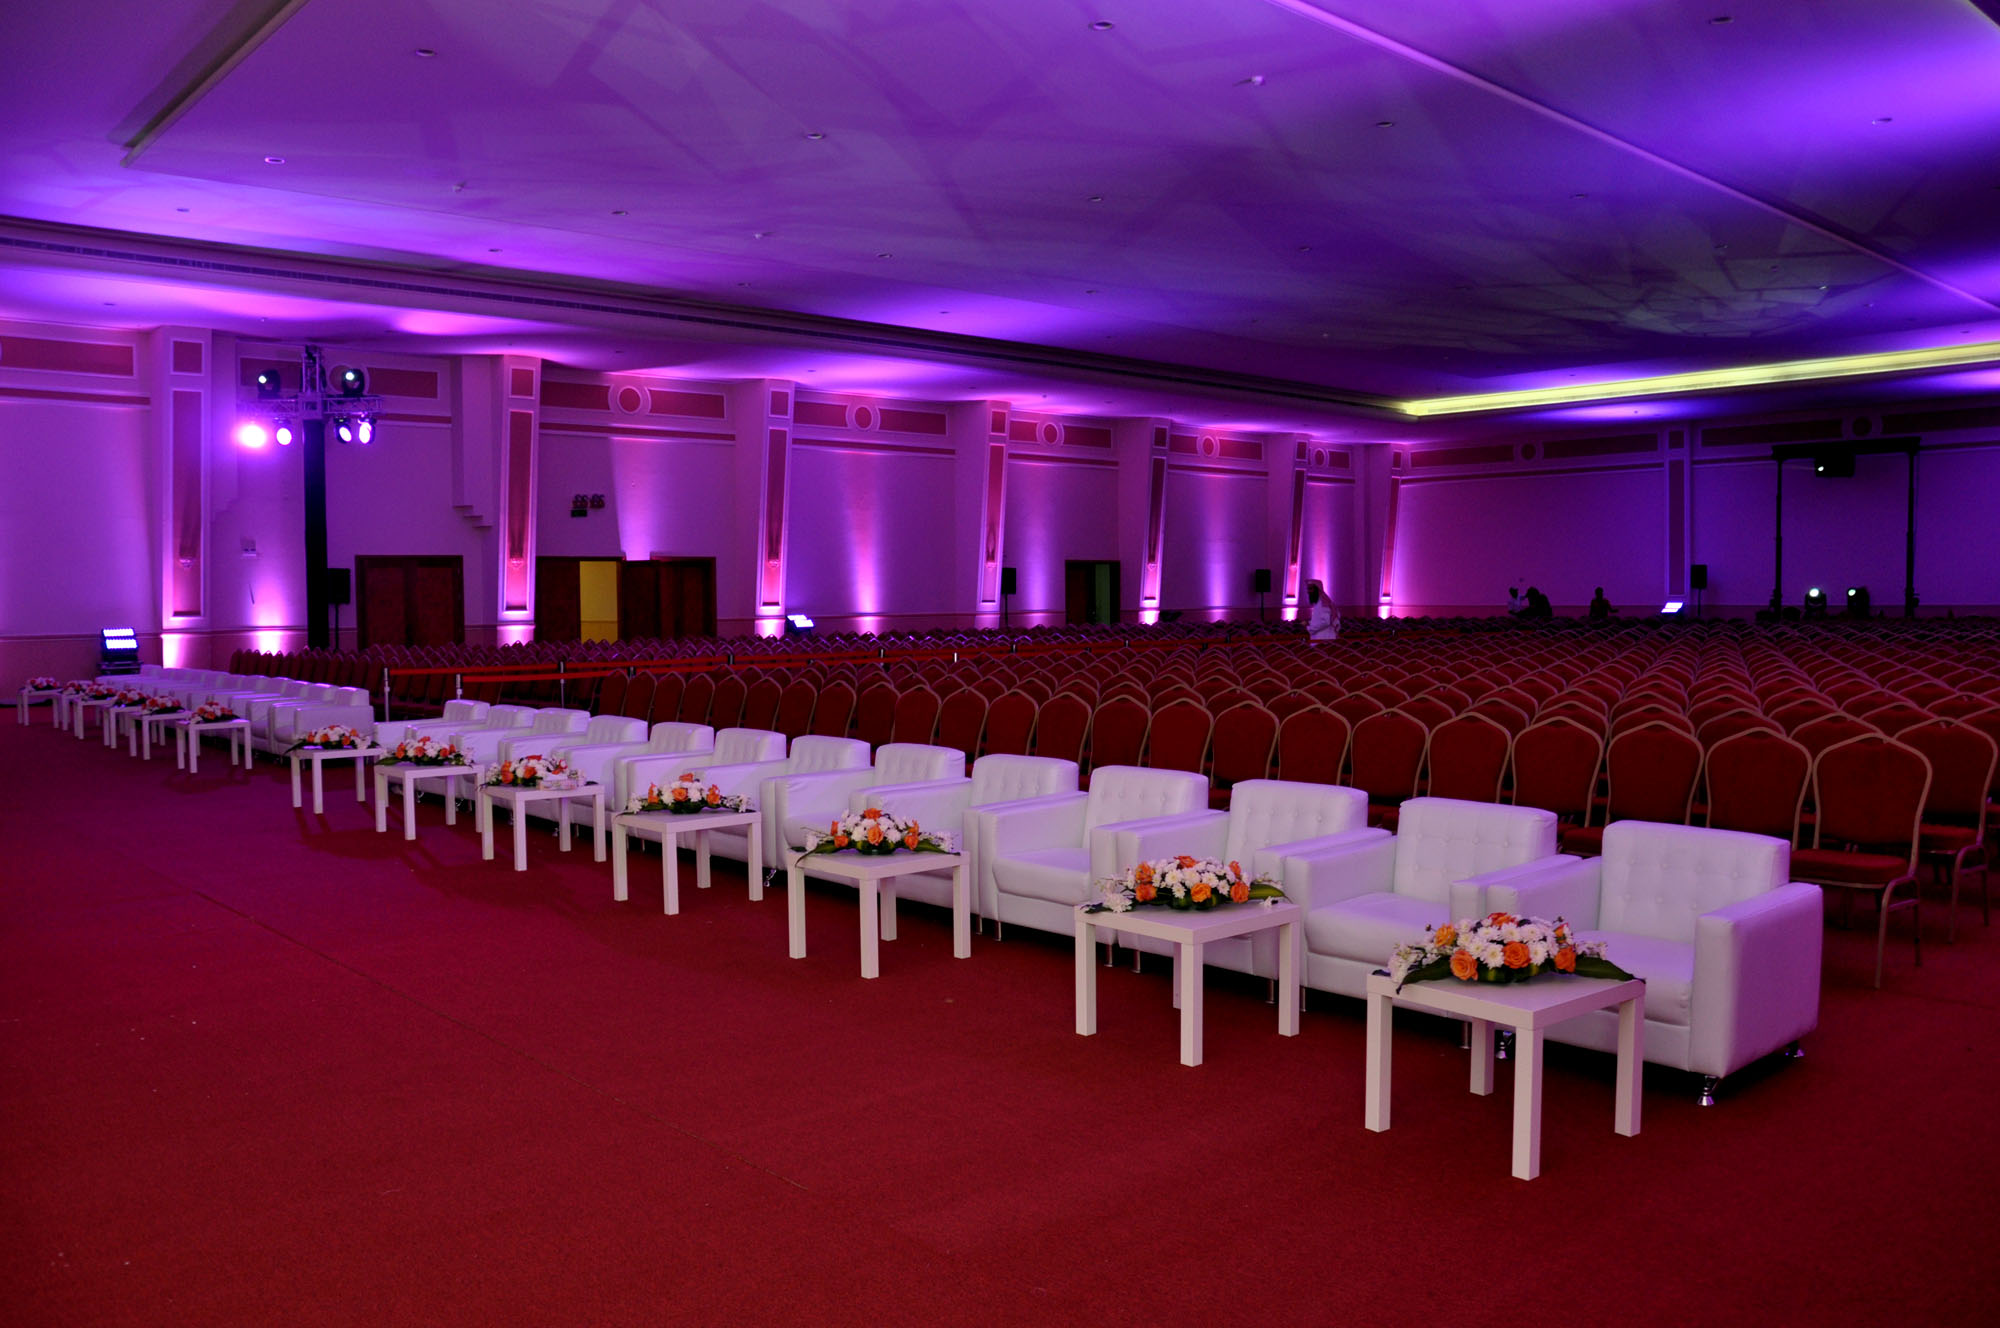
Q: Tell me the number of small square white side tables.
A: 13